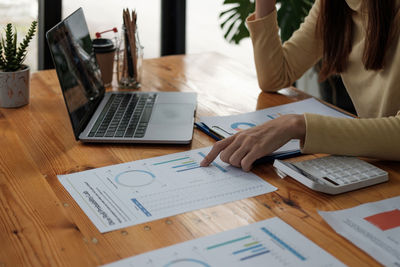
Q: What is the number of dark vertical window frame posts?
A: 2